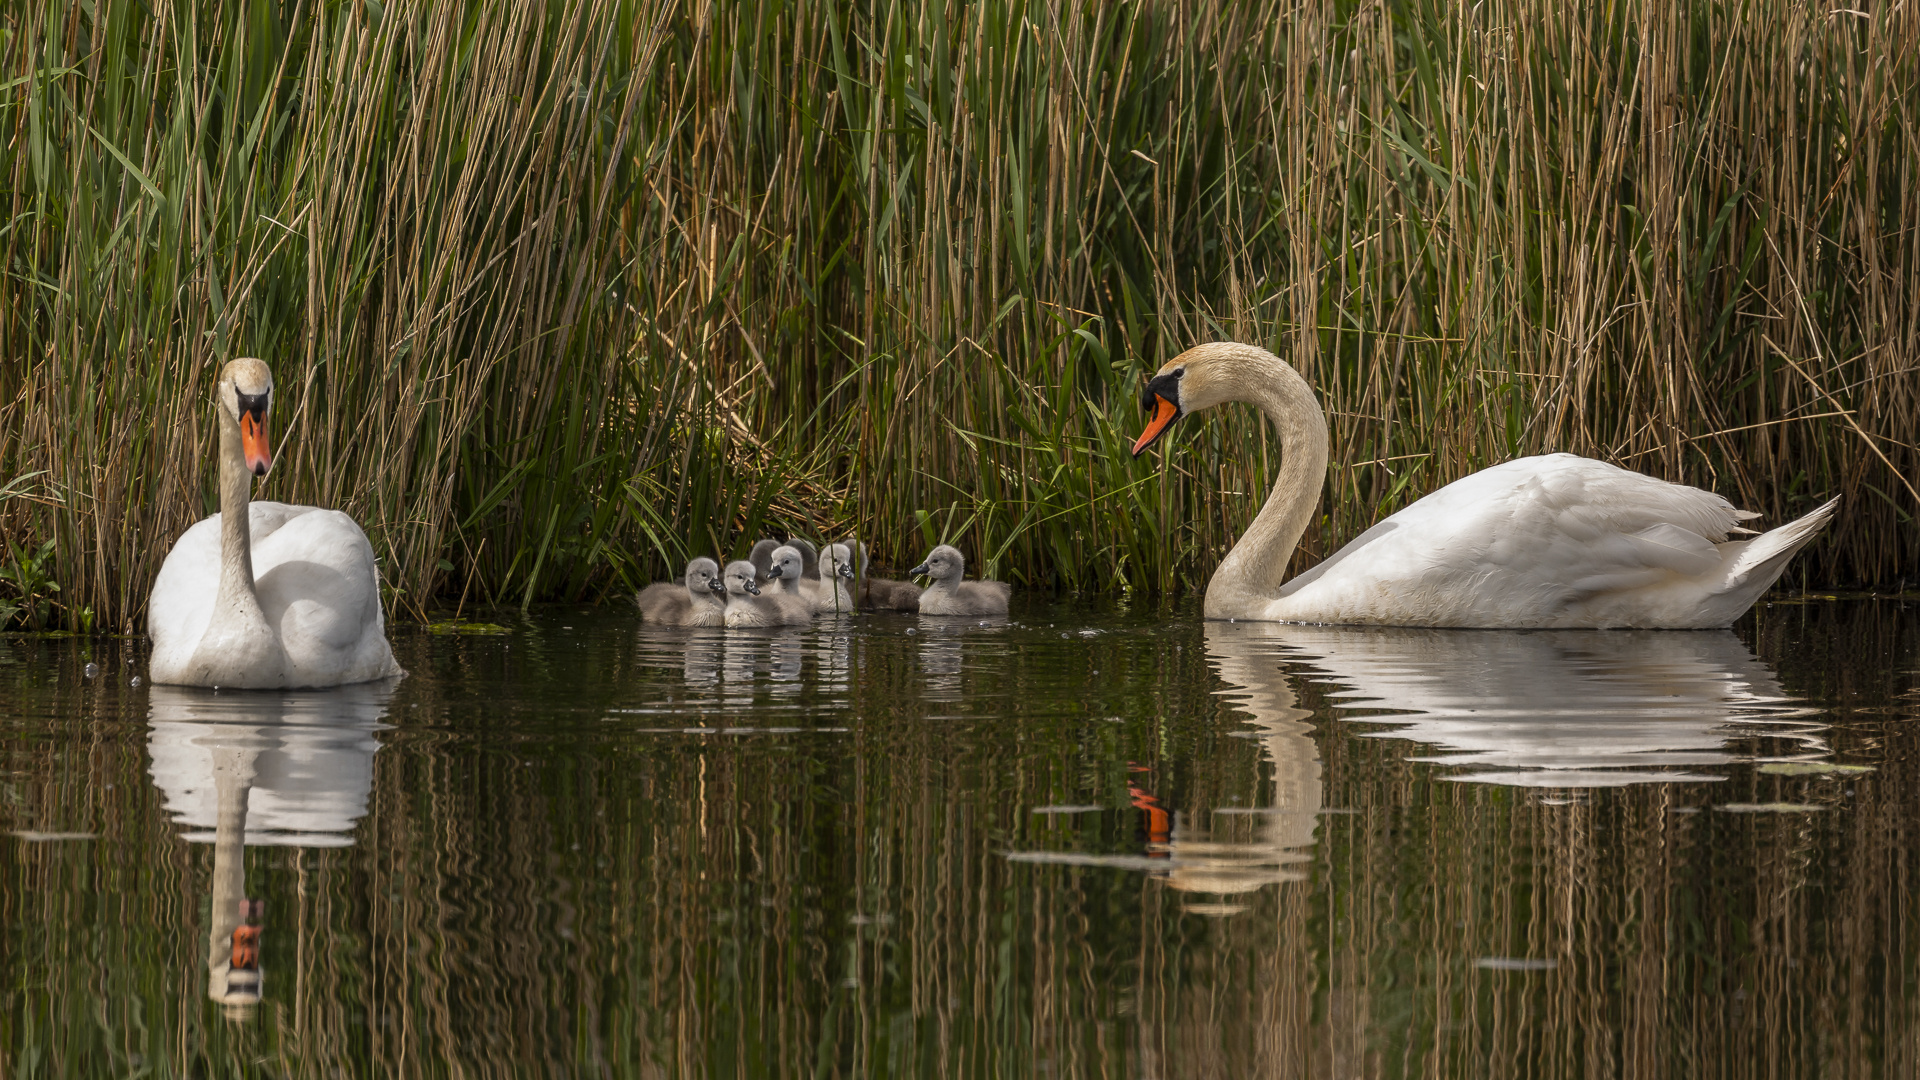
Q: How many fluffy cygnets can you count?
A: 8